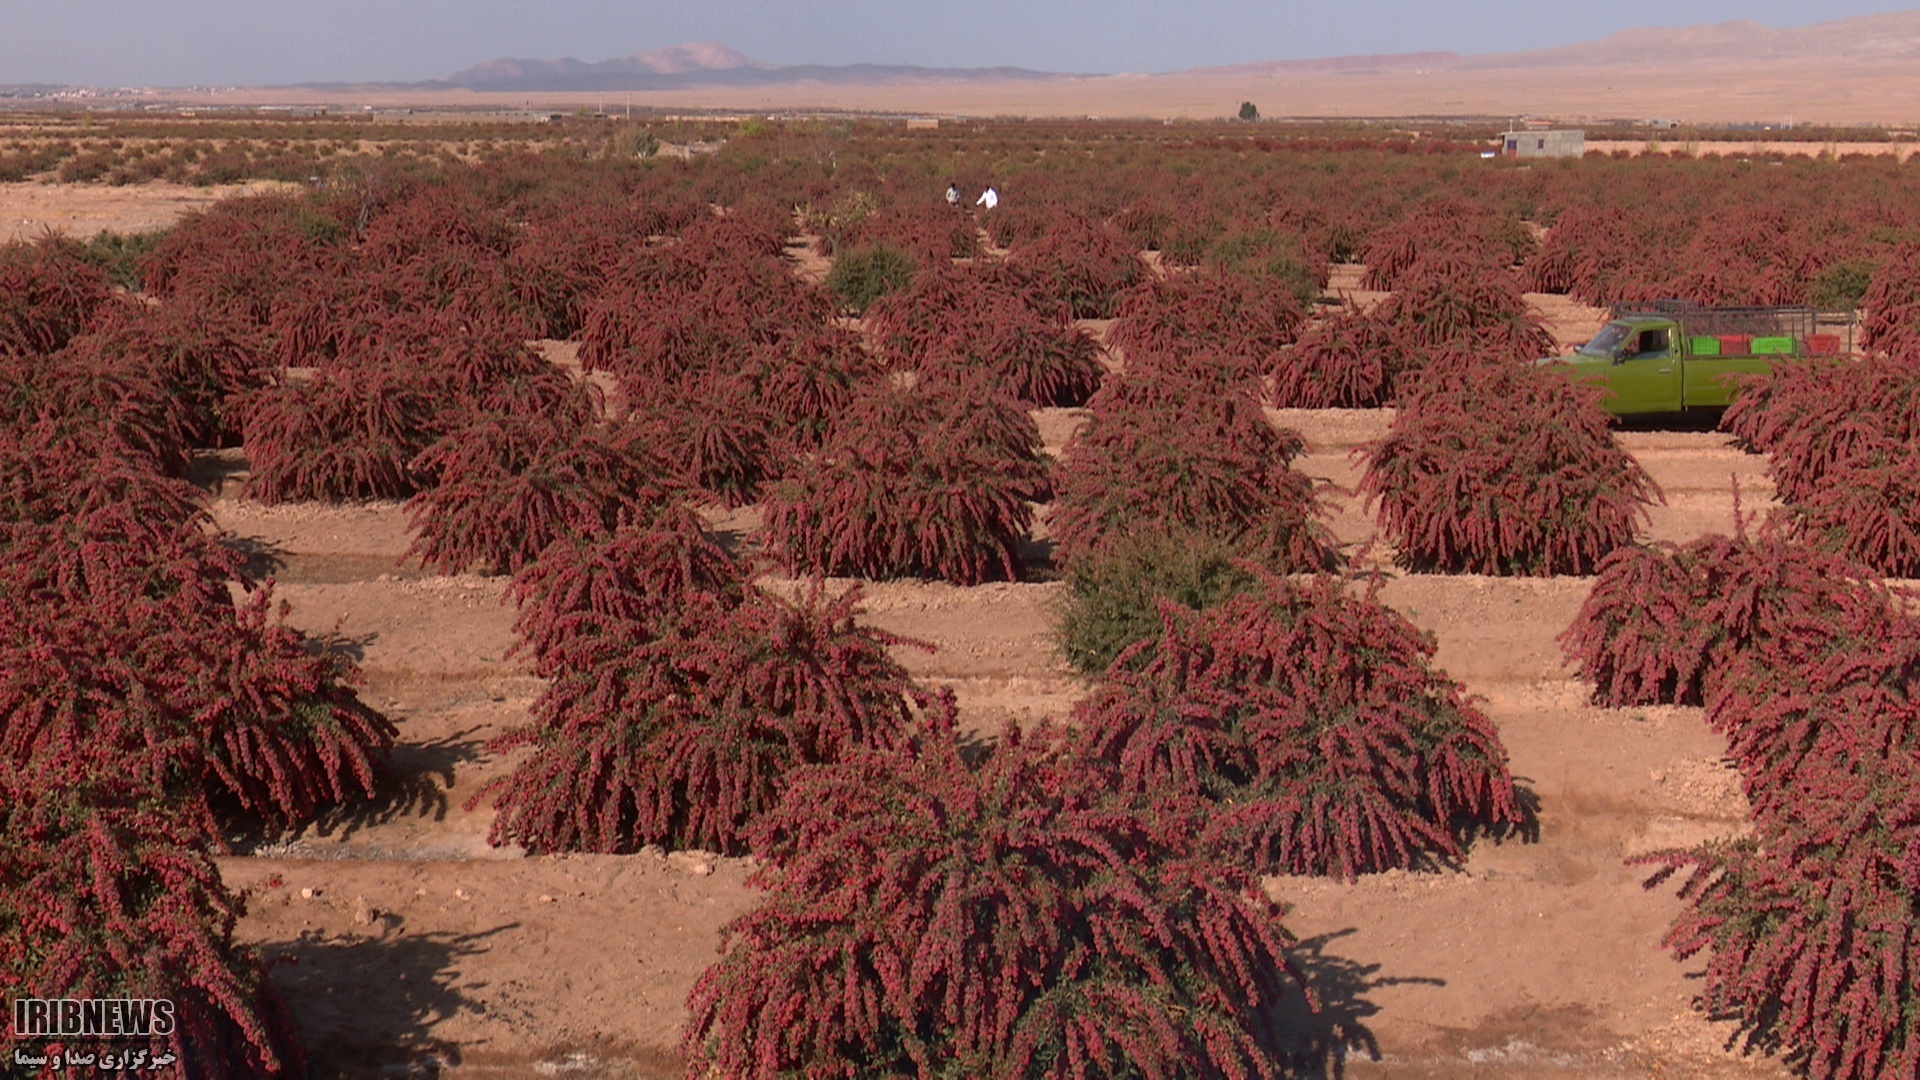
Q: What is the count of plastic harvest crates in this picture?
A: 4